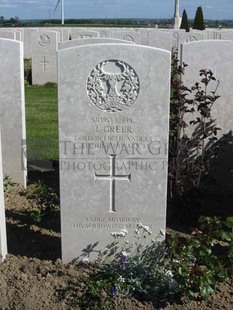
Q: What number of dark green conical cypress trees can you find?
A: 2